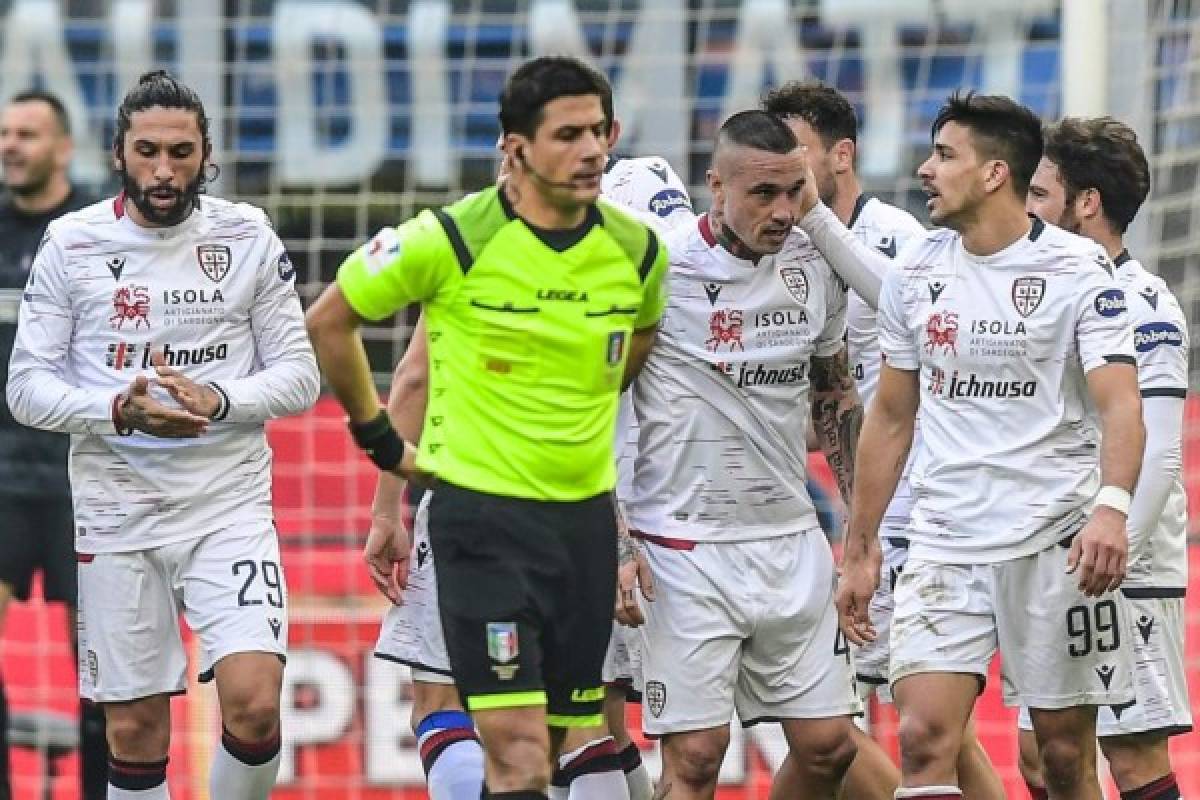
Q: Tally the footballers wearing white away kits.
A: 6